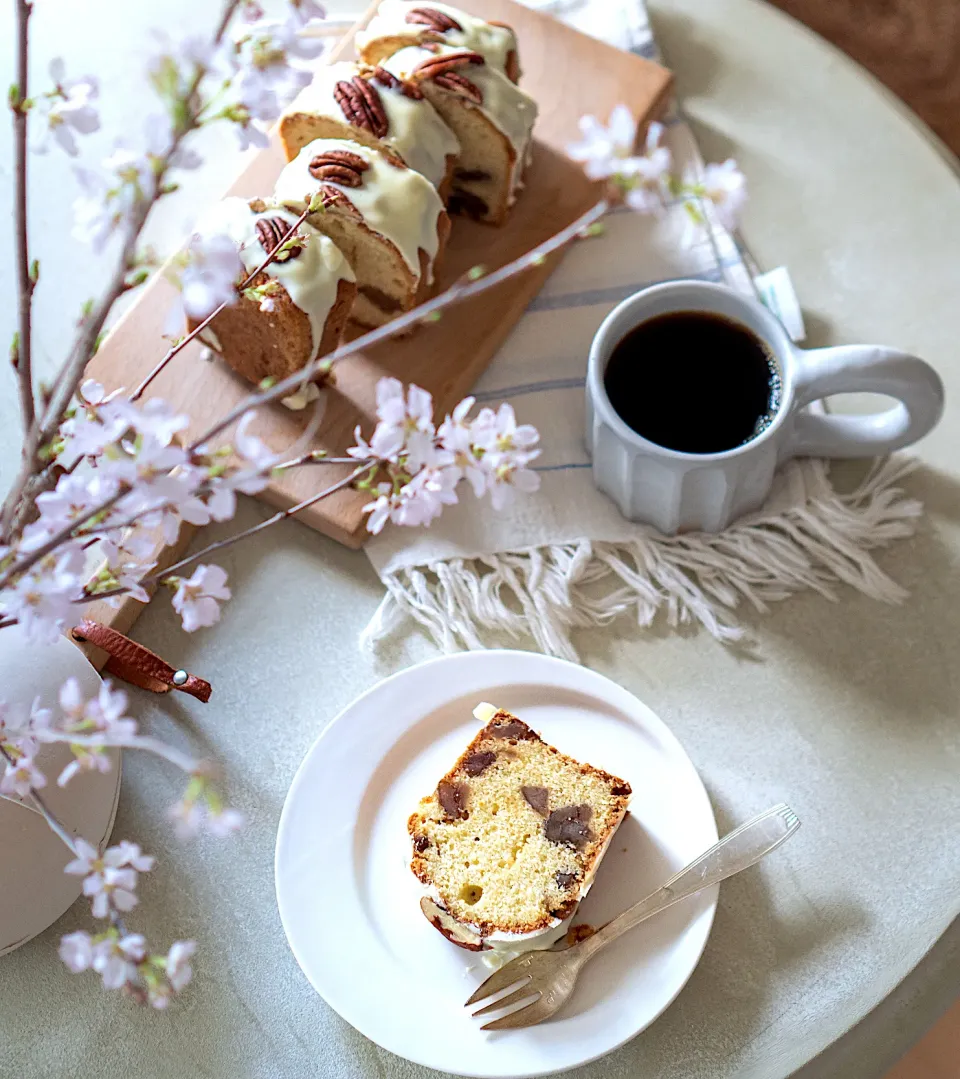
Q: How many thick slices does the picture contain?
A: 6